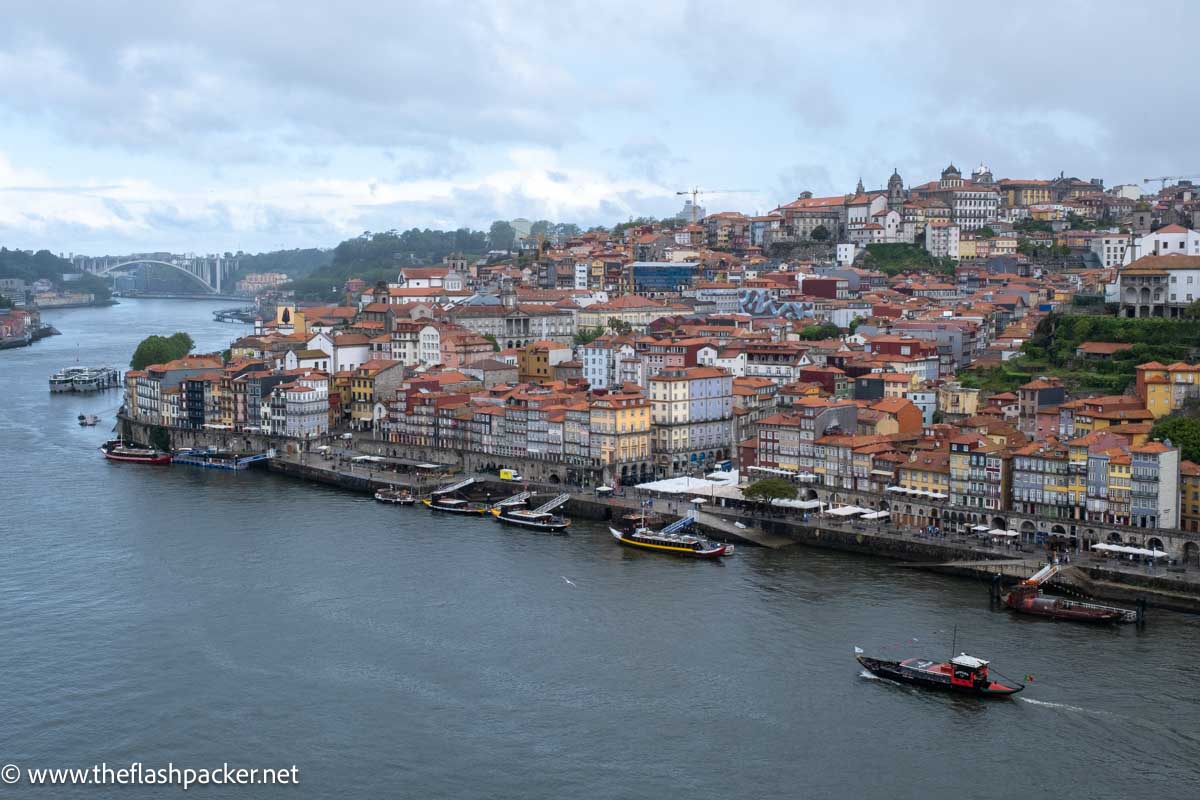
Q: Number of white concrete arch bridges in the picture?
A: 1